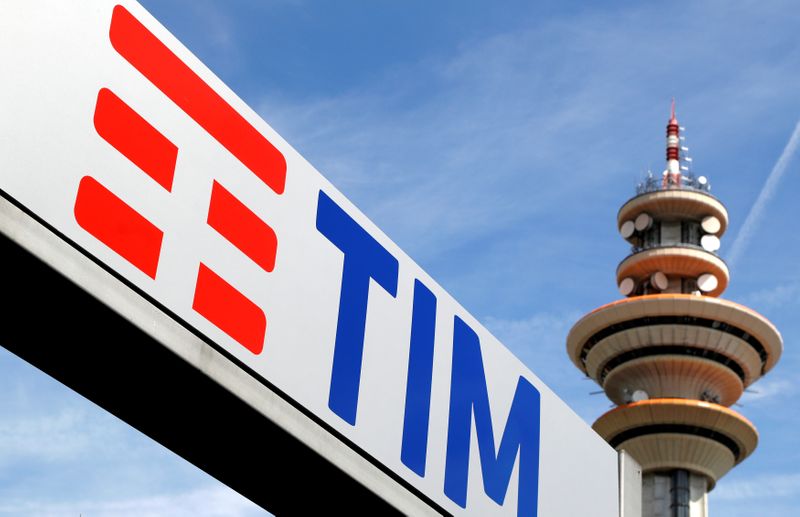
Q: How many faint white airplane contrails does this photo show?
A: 1